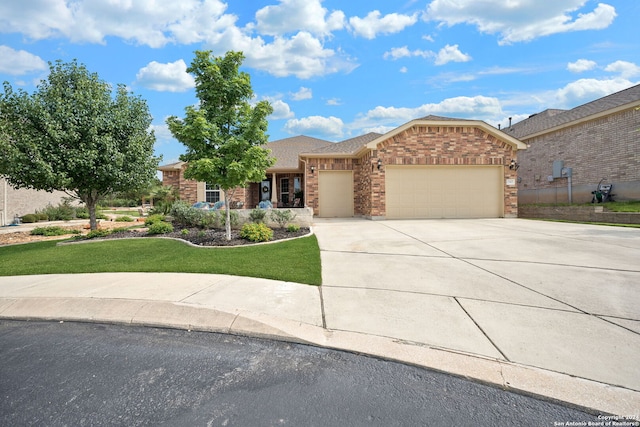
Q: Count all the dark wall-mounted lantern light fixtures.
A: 3